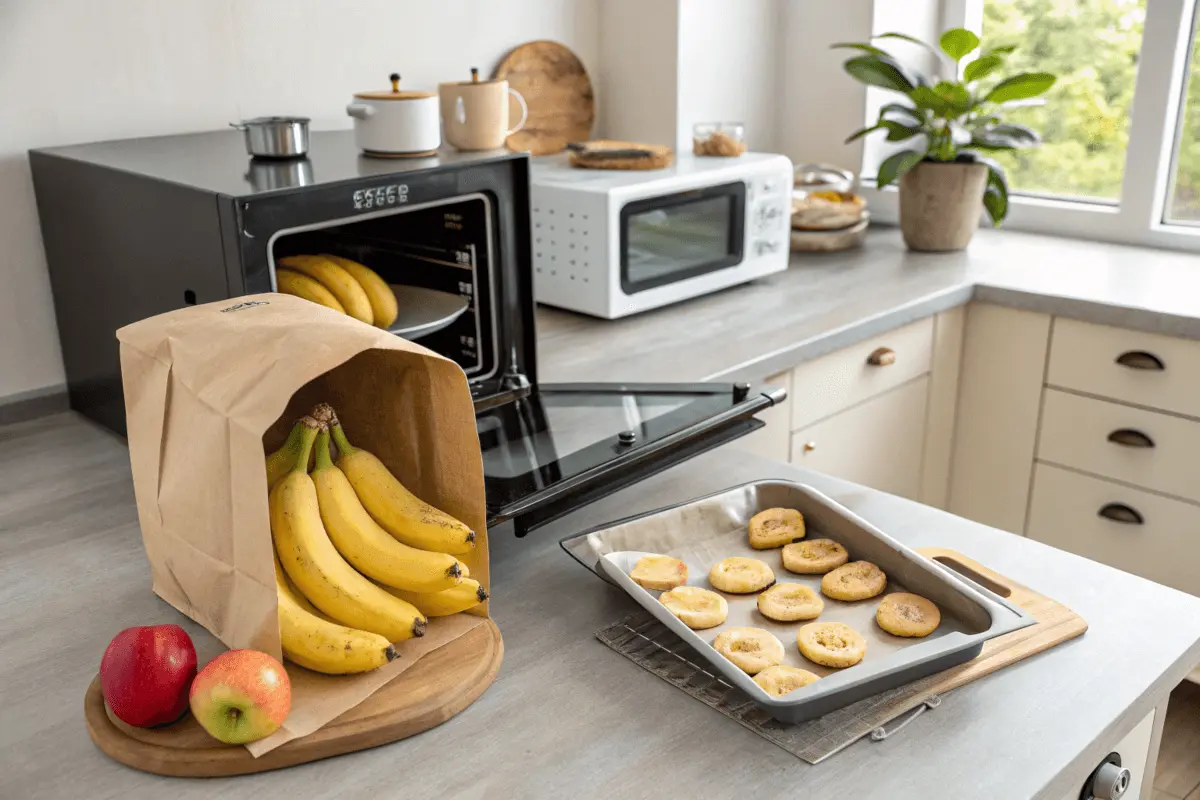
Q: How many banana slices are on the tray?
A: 11